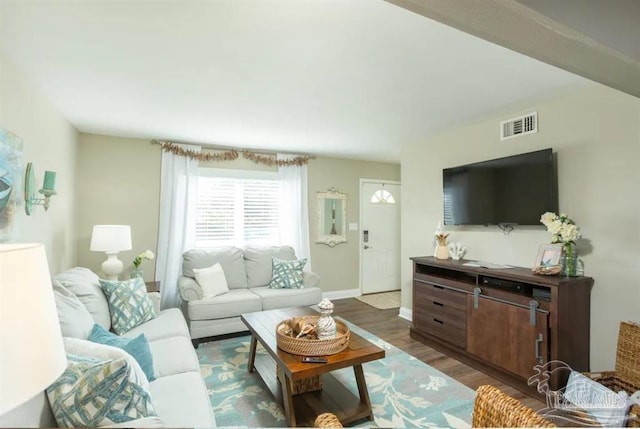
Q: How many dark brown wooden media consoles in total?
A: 1